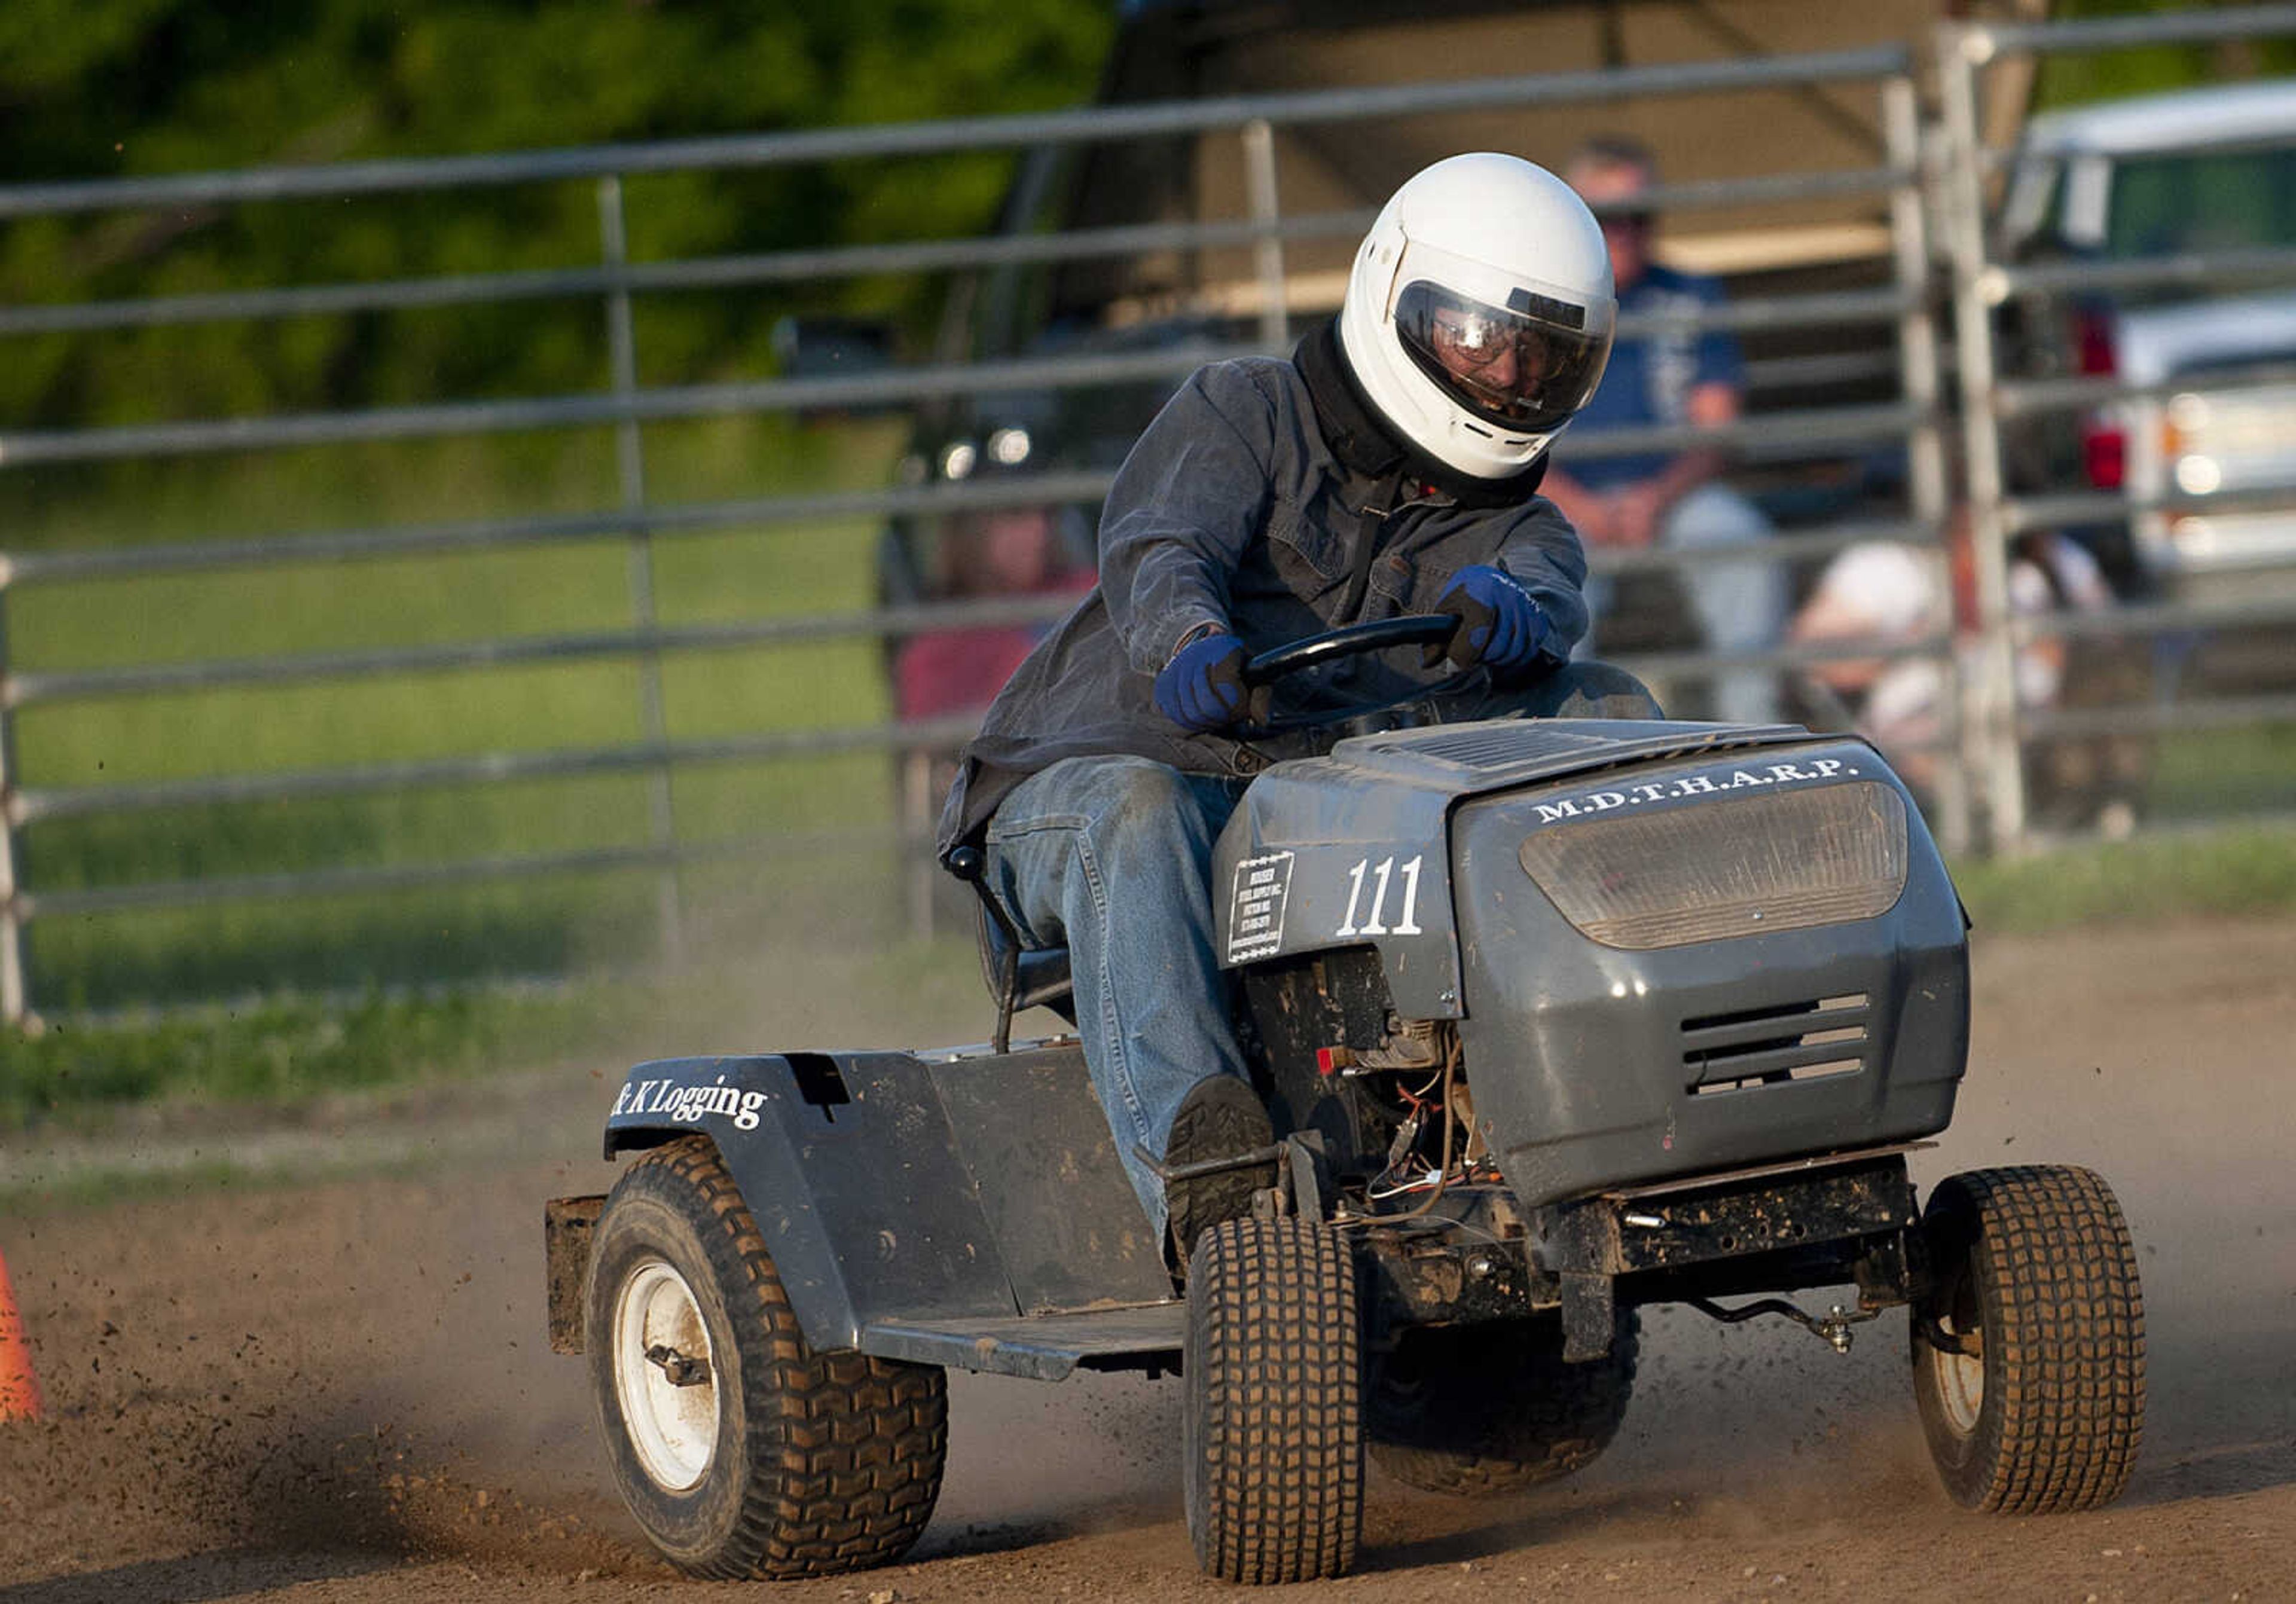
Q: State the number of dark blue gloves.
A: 2